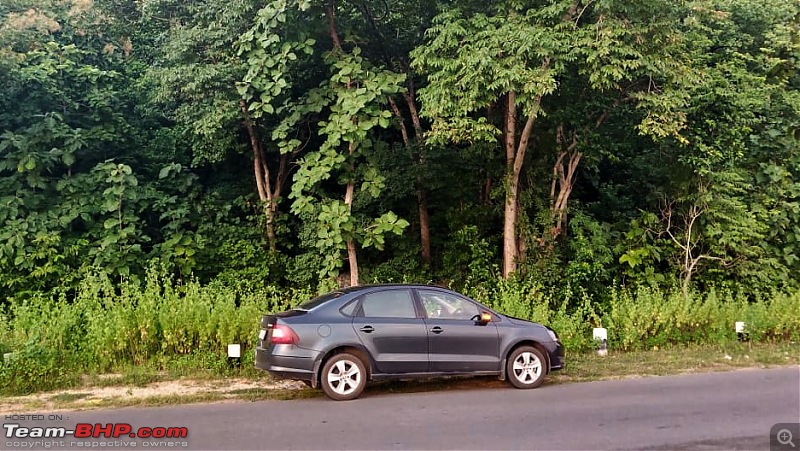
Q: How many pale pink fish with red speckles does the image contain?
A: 0